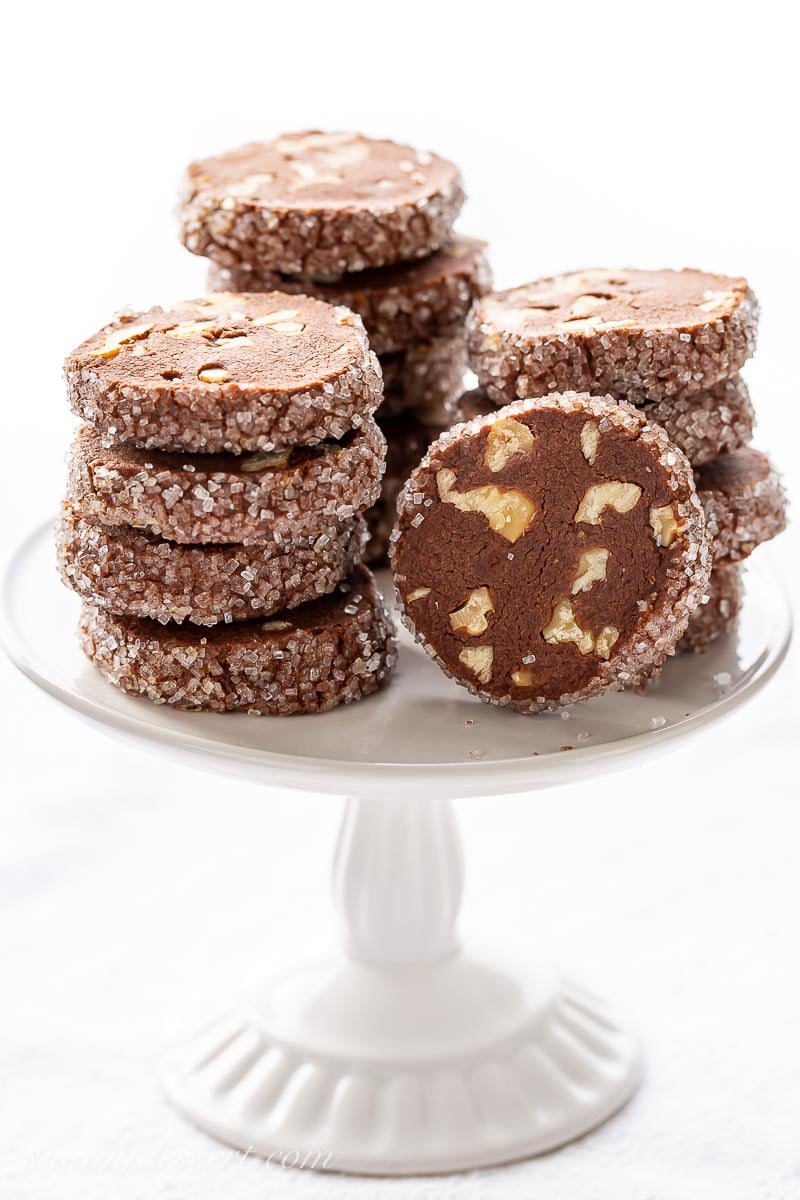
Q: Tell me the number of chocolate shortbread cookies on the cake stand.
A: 14